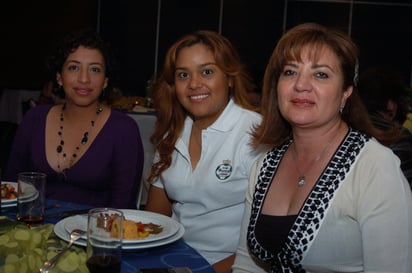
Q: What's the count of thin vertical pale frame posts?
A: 5